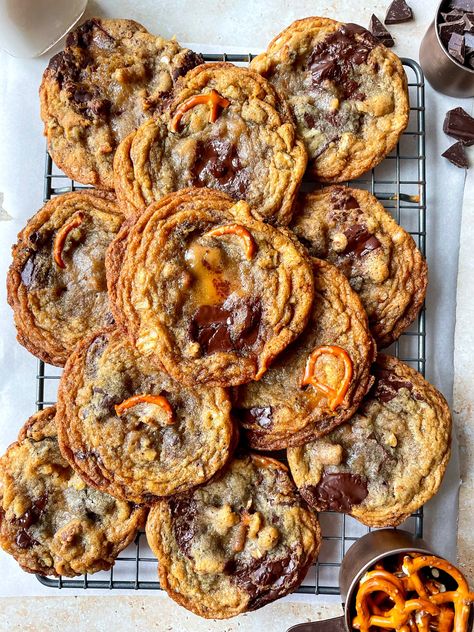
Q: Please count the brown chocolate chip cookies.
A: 11